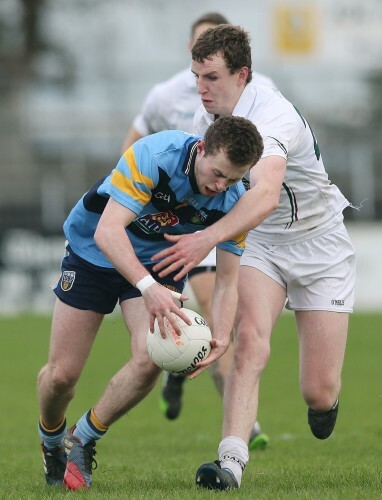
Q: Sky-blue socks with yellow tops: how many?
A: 2